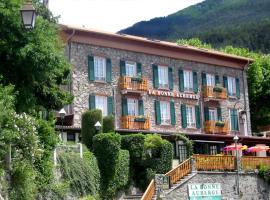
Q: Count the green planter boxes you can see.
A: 4